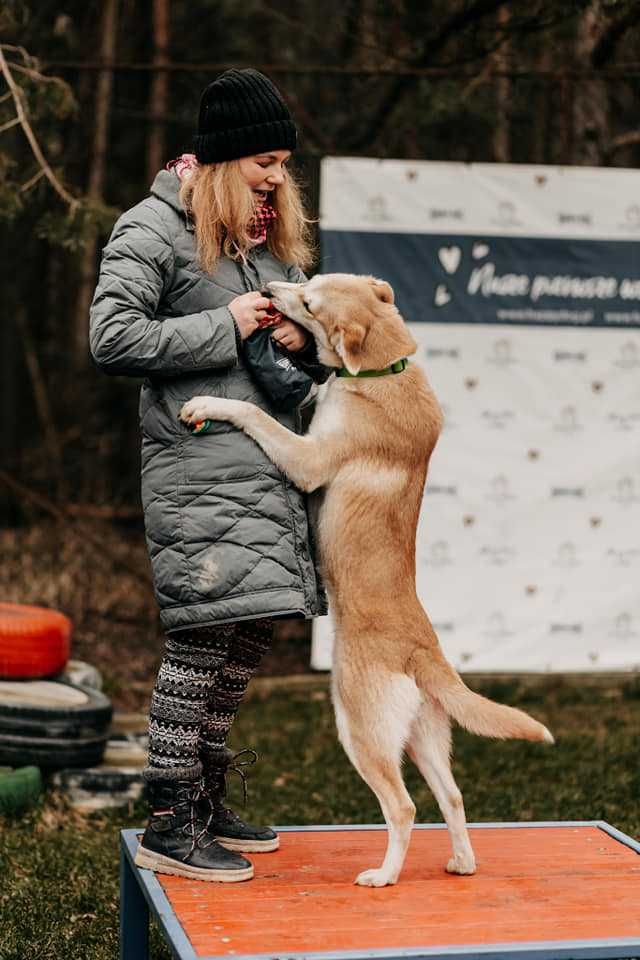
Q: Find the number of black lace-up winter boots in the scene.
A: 2